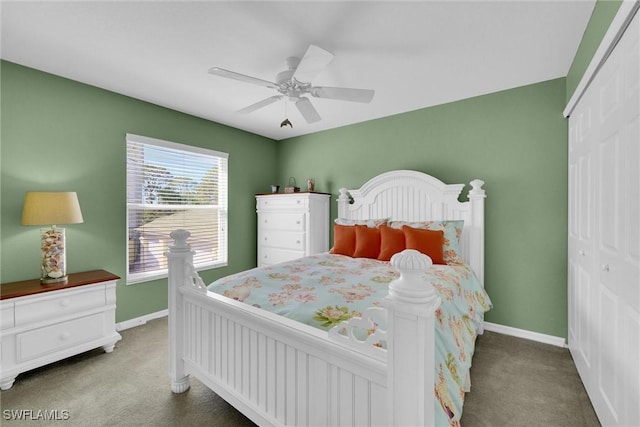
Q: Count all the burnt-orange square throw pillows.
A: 4